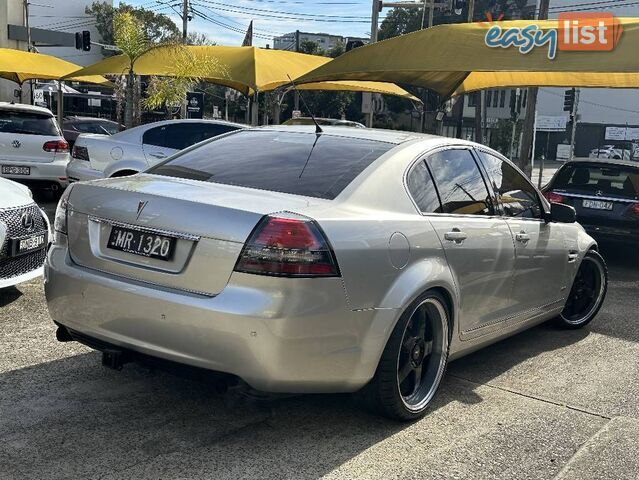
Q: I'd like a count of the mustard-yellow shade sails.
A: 3